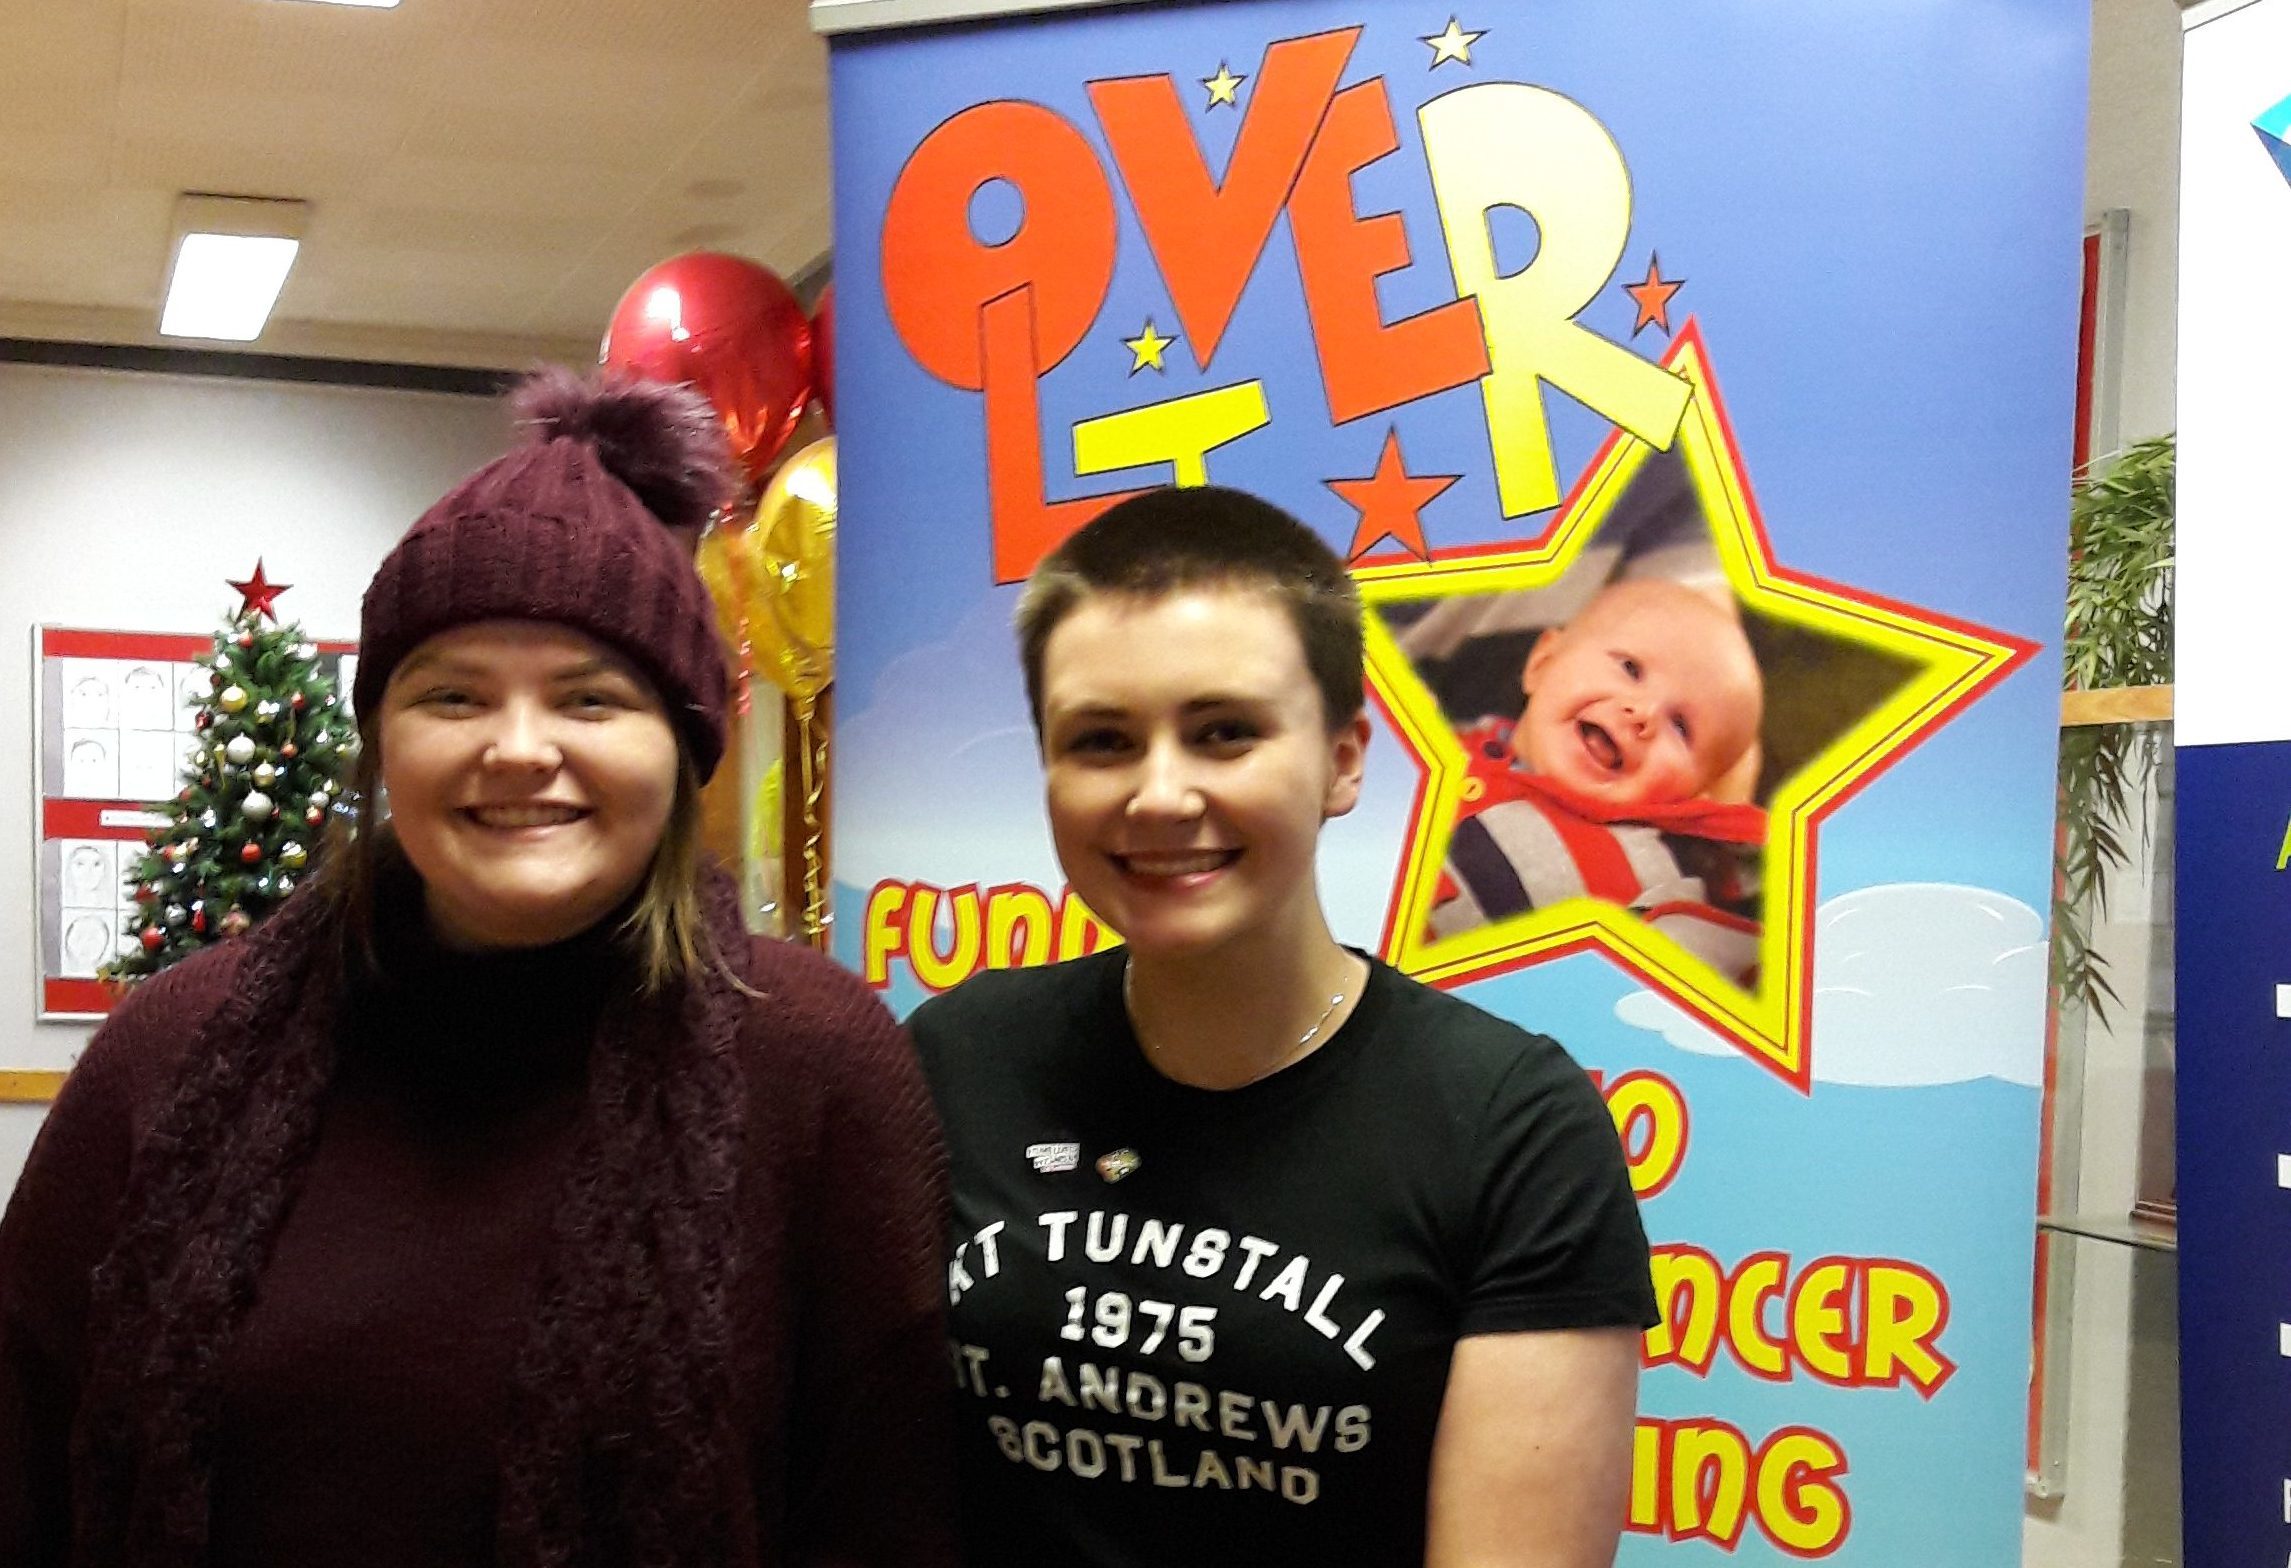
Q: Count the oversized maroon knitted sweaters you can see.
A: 1